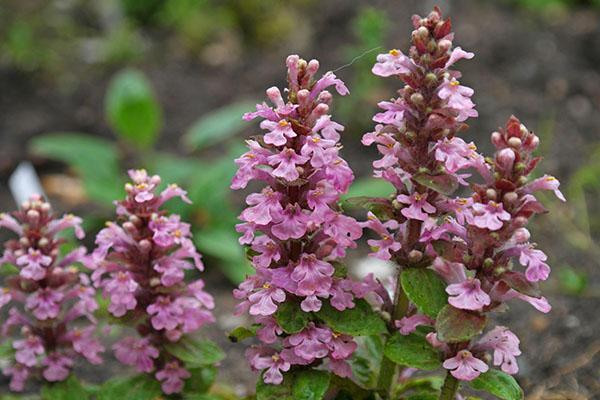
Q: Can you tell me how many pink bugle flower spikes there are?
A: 5